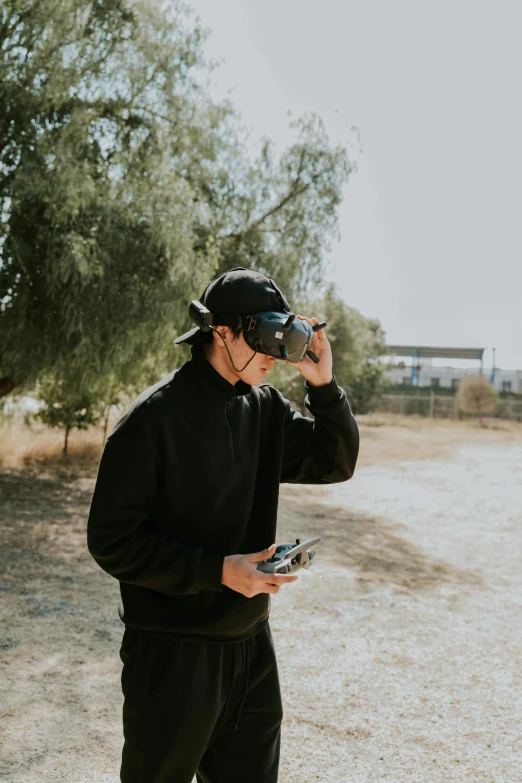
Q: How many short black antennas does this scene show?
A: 4